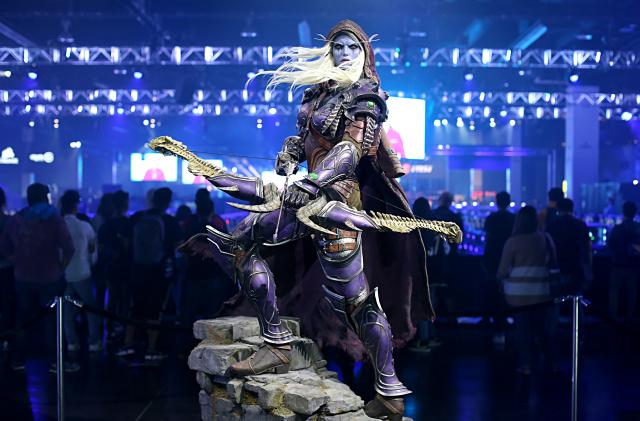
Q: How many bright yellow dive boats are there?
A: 0